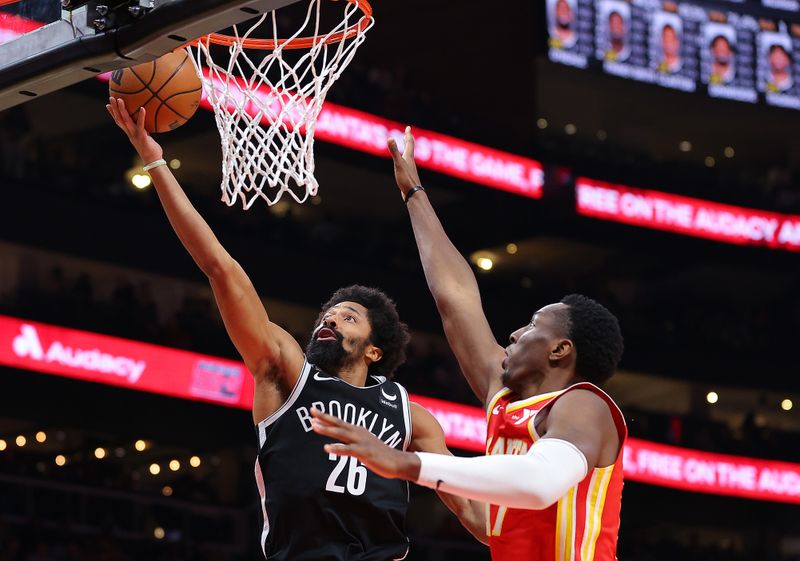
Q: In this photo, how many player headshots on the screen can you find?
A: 5